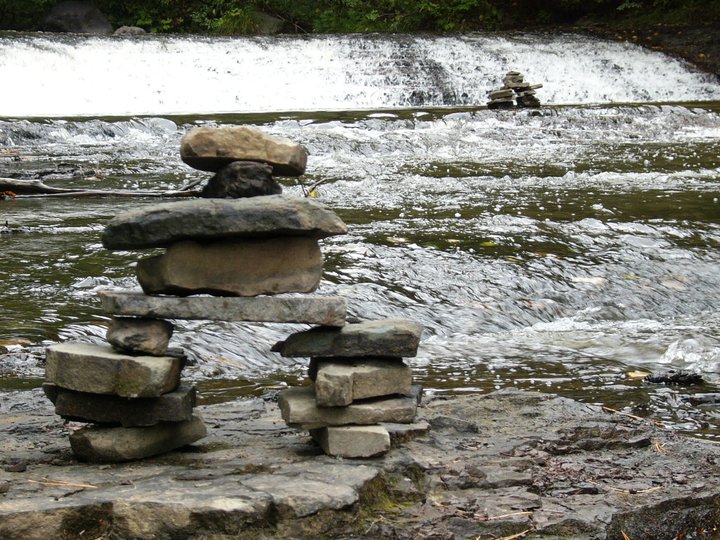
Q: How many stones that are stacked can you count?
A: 13